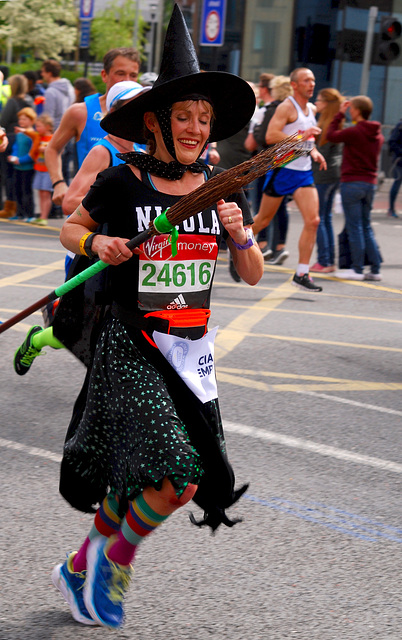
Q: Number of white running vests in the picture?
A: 1